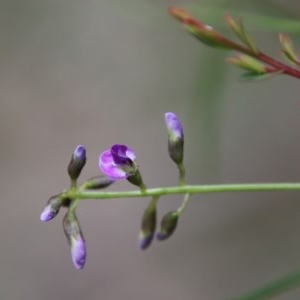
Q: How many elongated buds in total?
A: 7